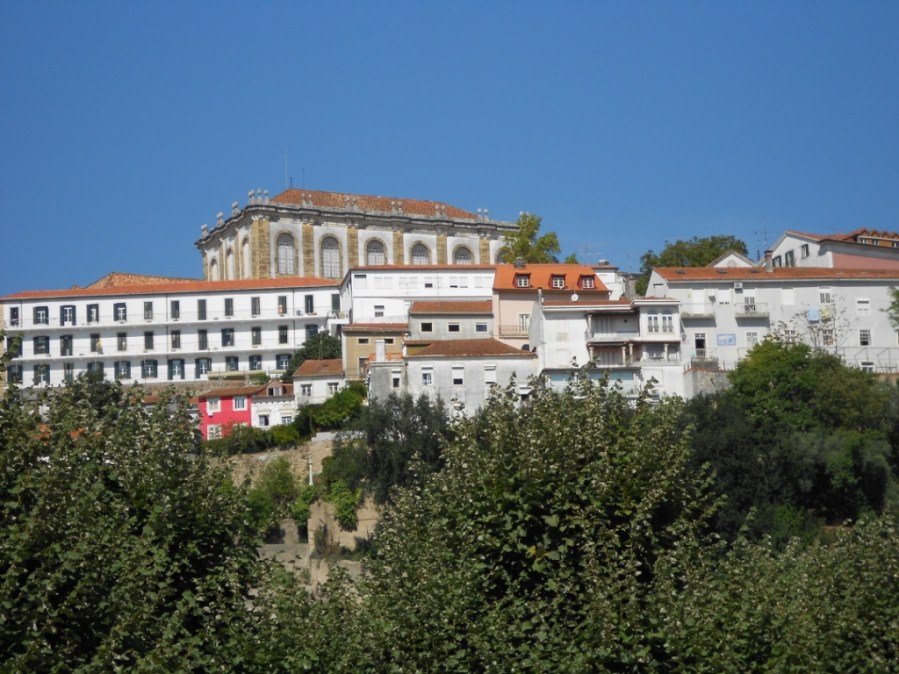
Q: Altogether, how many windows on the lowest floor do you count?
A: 11